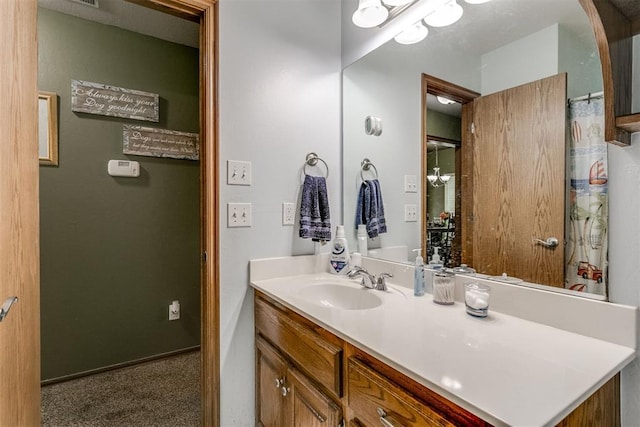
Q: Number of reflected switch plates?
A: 2